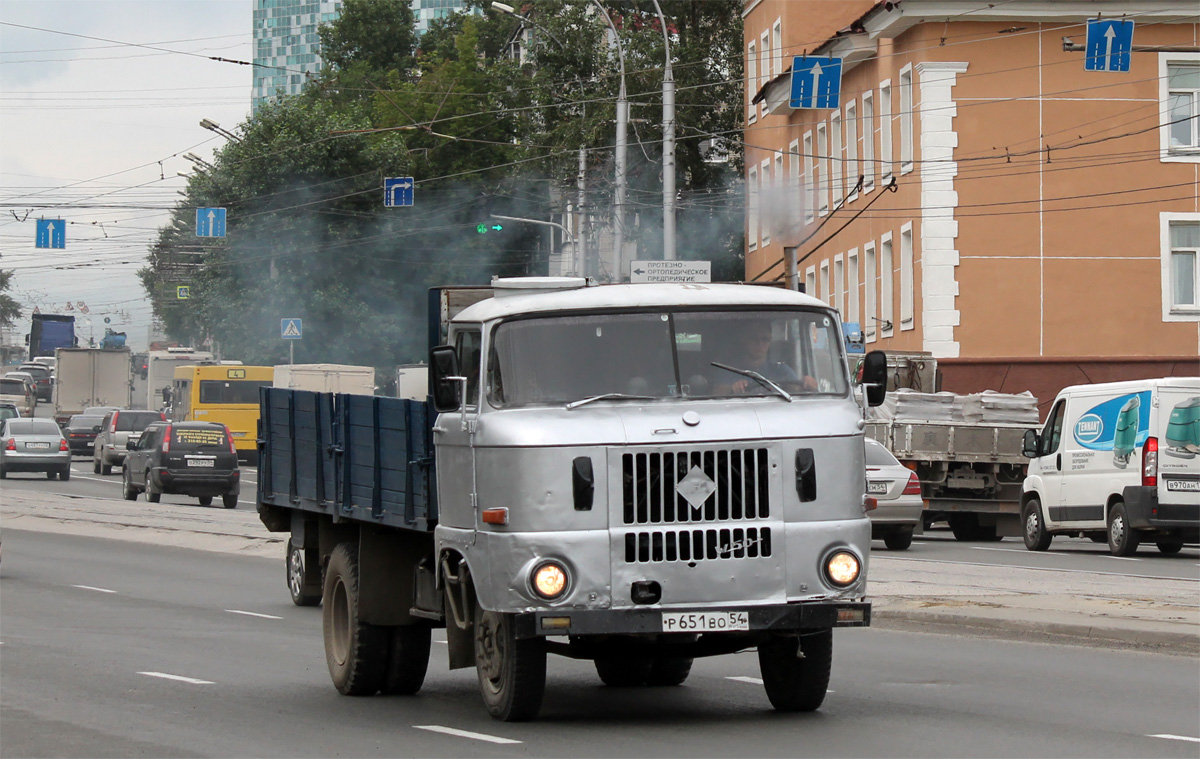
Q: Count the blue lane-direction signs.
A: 5